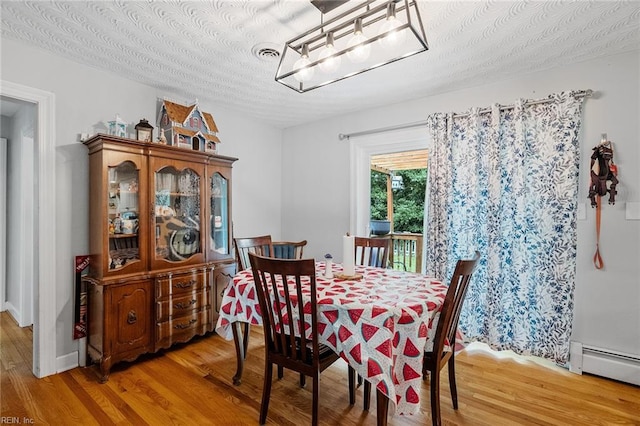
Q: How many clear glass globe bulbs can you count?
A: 4